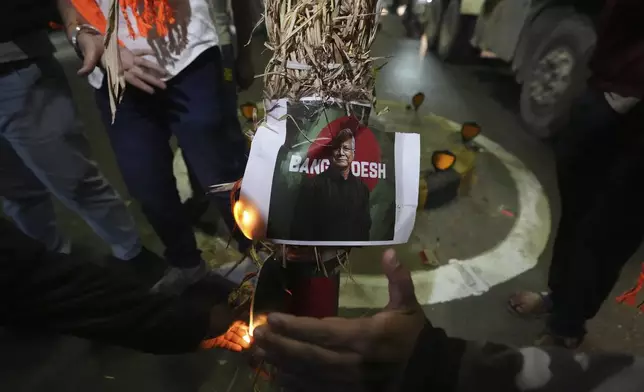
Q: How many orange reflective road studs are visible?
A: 4